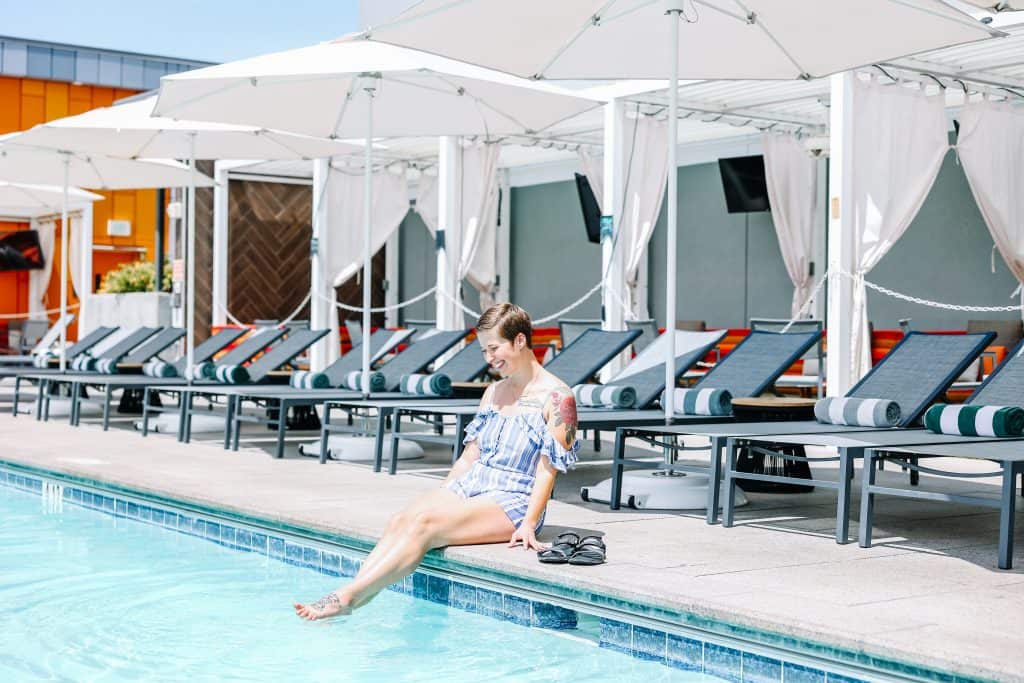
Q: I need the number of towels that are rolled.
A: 13